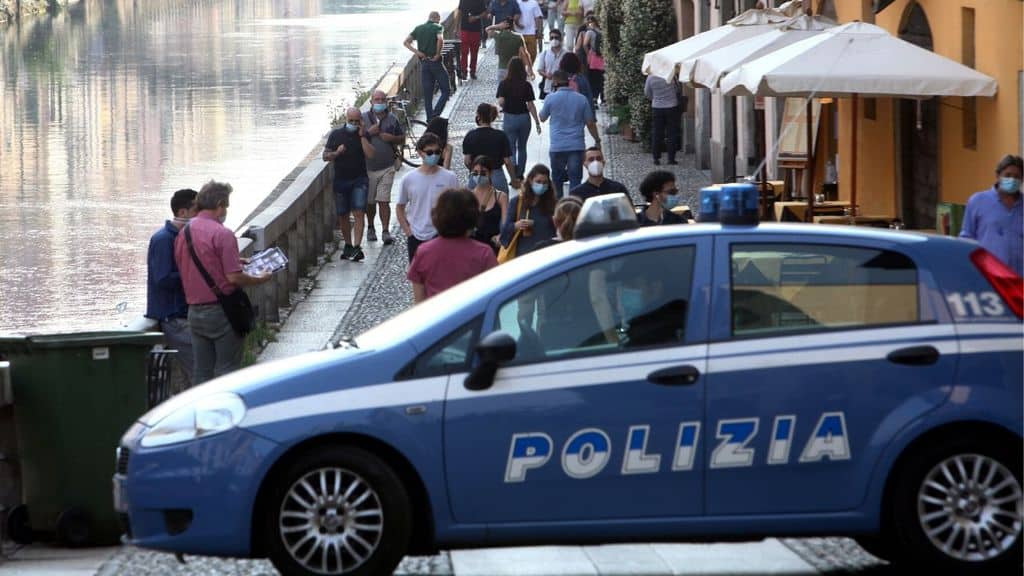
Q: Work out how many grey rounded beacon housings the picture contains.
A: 1